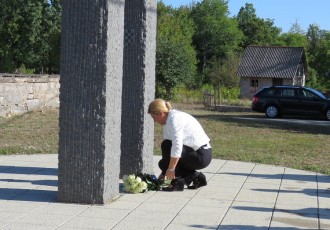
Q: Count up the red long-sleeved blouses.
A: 0